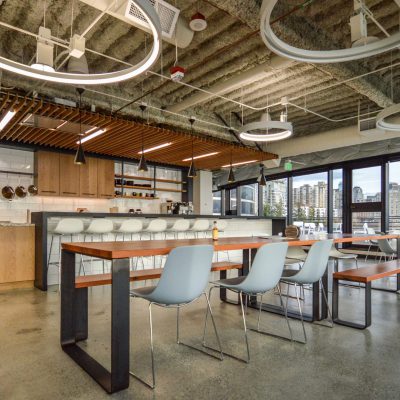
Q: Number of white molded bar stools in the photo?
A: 7